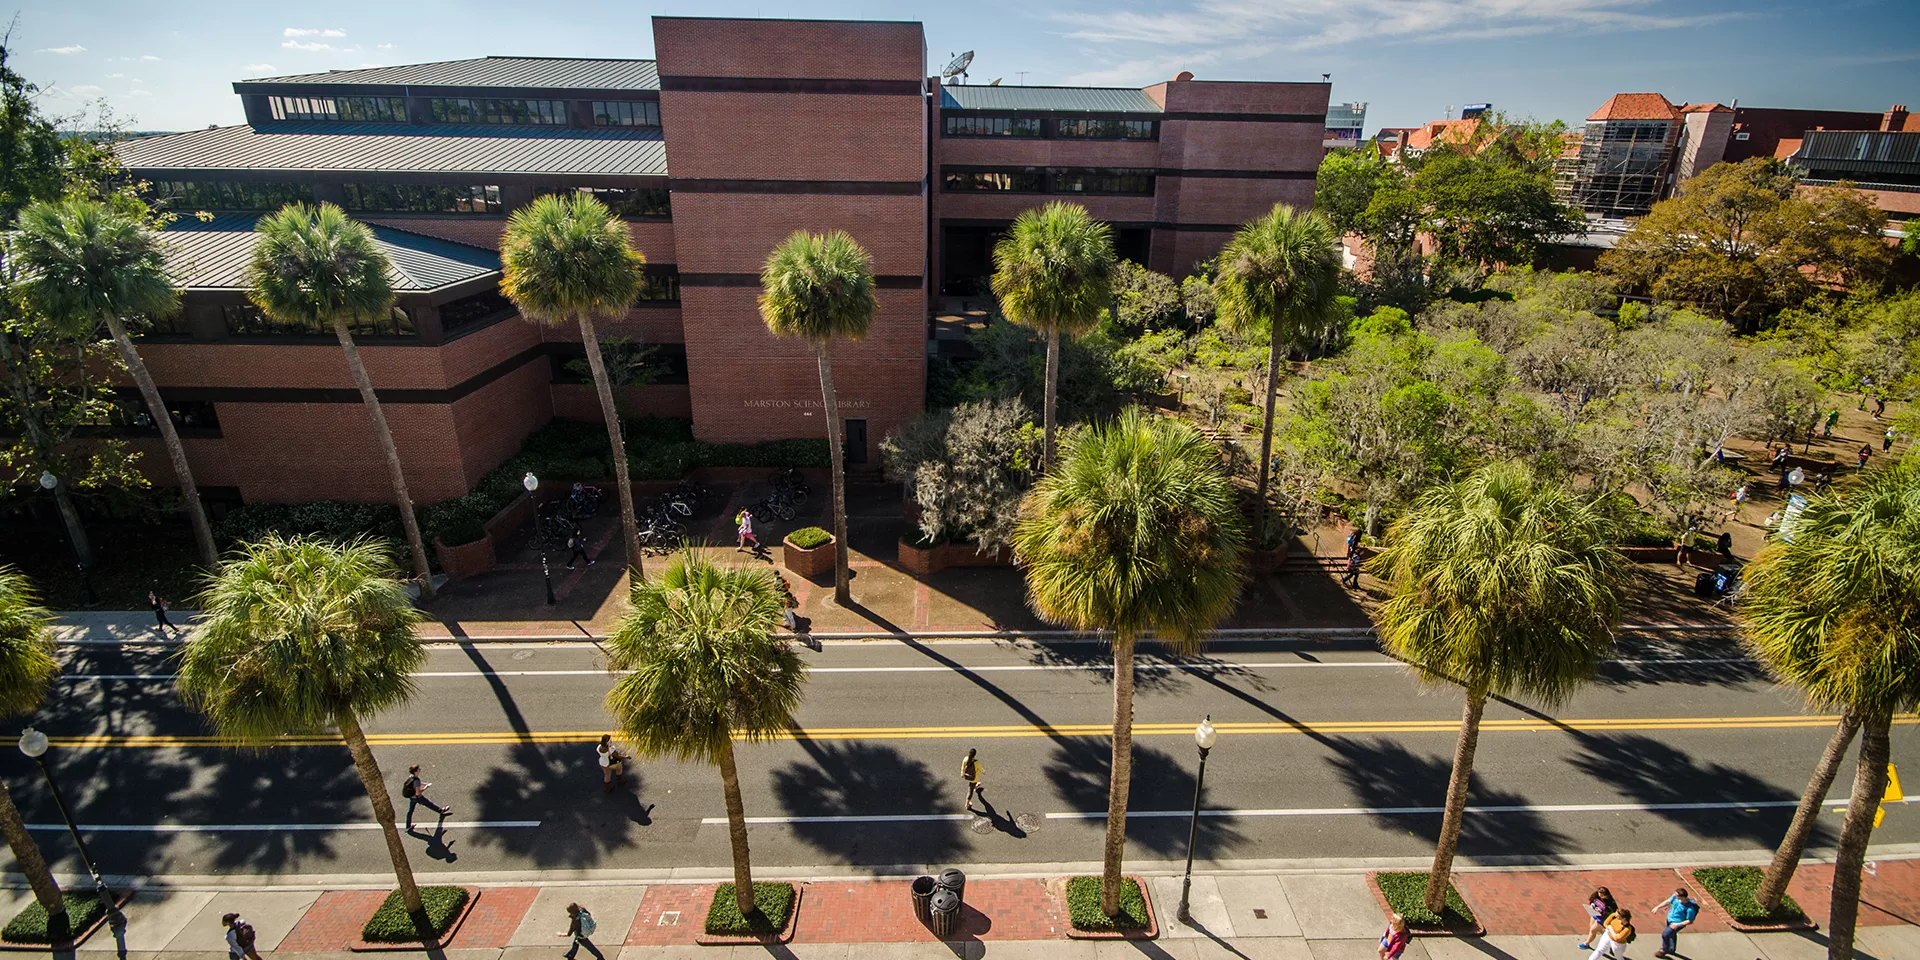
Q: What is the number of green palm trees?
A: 13